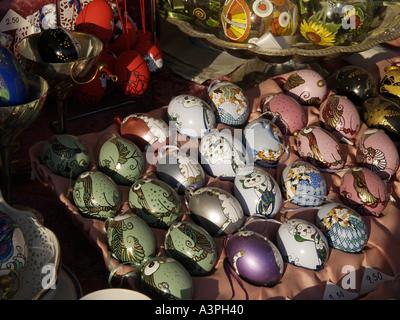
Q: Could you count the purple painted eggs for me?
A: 1